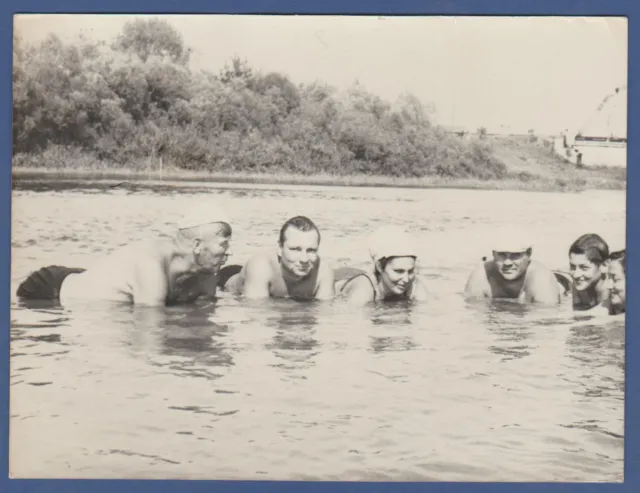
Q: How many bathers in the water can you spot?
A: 6